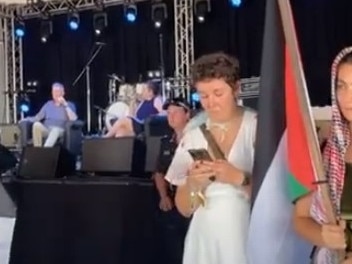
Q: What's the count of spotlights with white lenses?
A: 4